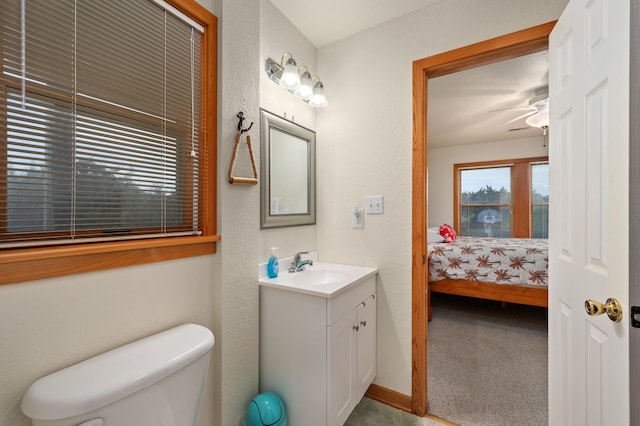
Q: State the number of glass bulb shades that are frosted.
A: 3